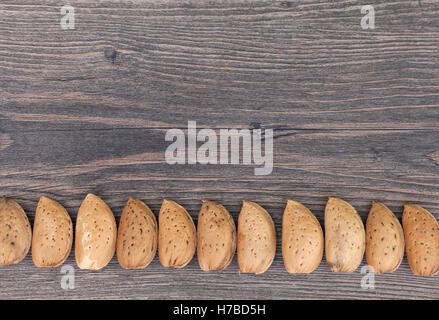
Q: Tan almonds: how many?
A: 11